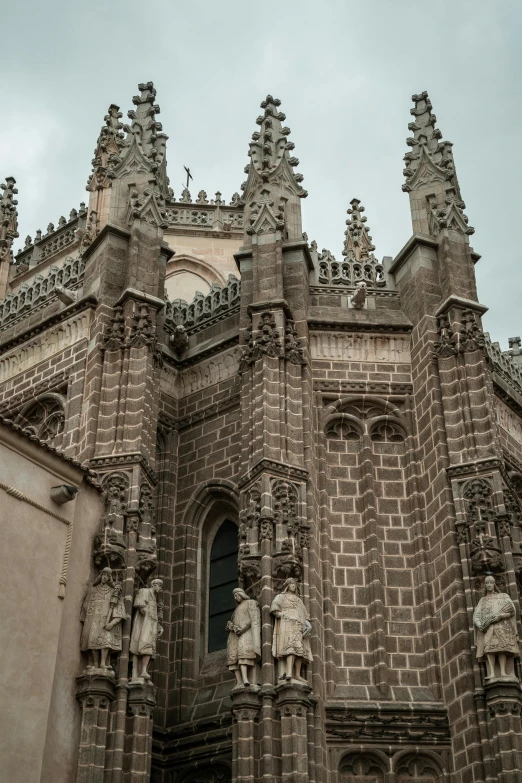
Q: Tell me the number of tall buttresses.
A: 3